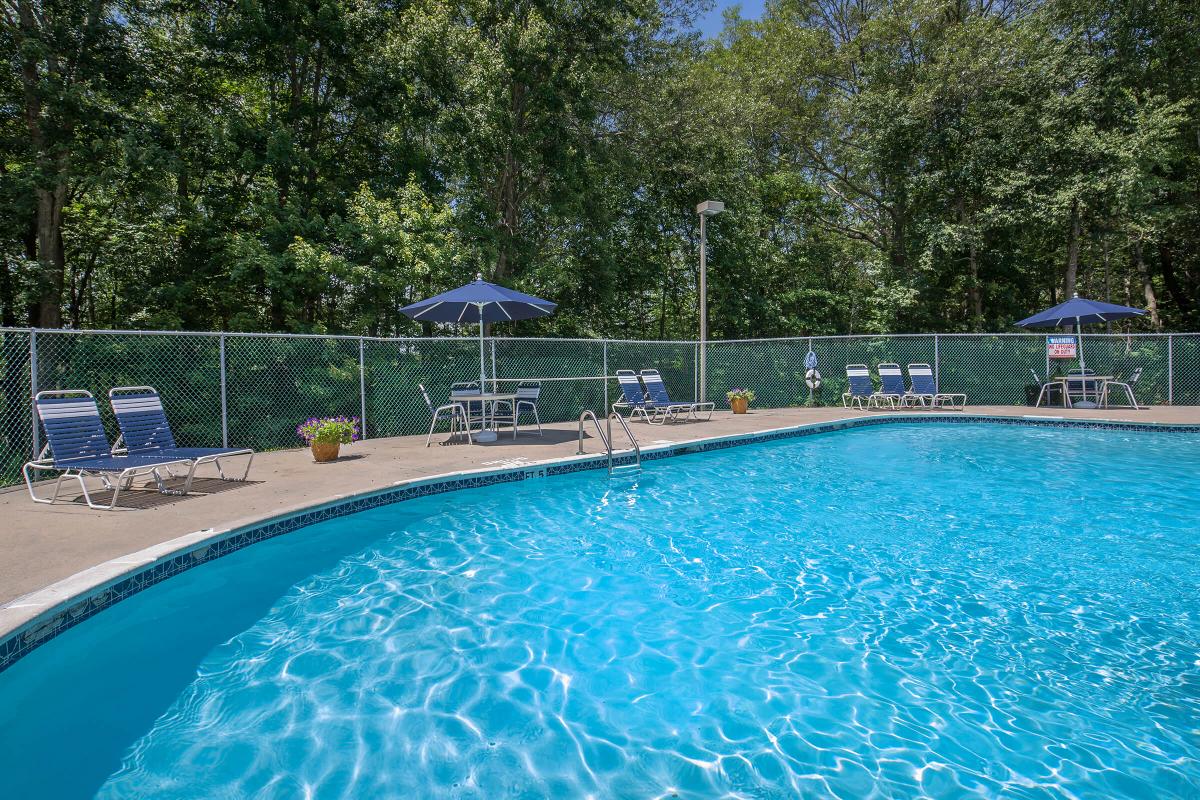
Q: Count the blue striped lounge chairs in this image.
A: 7